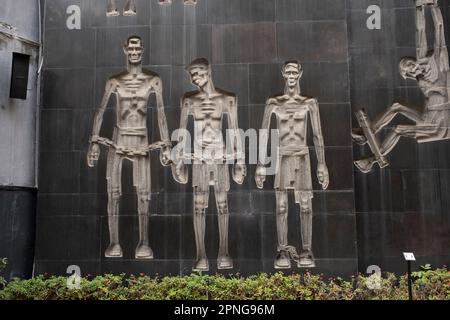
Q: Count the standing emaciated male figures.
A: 3